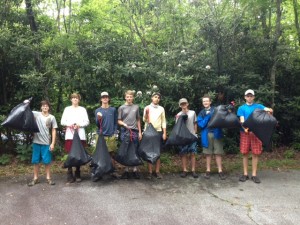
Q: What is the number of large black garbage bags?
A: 8